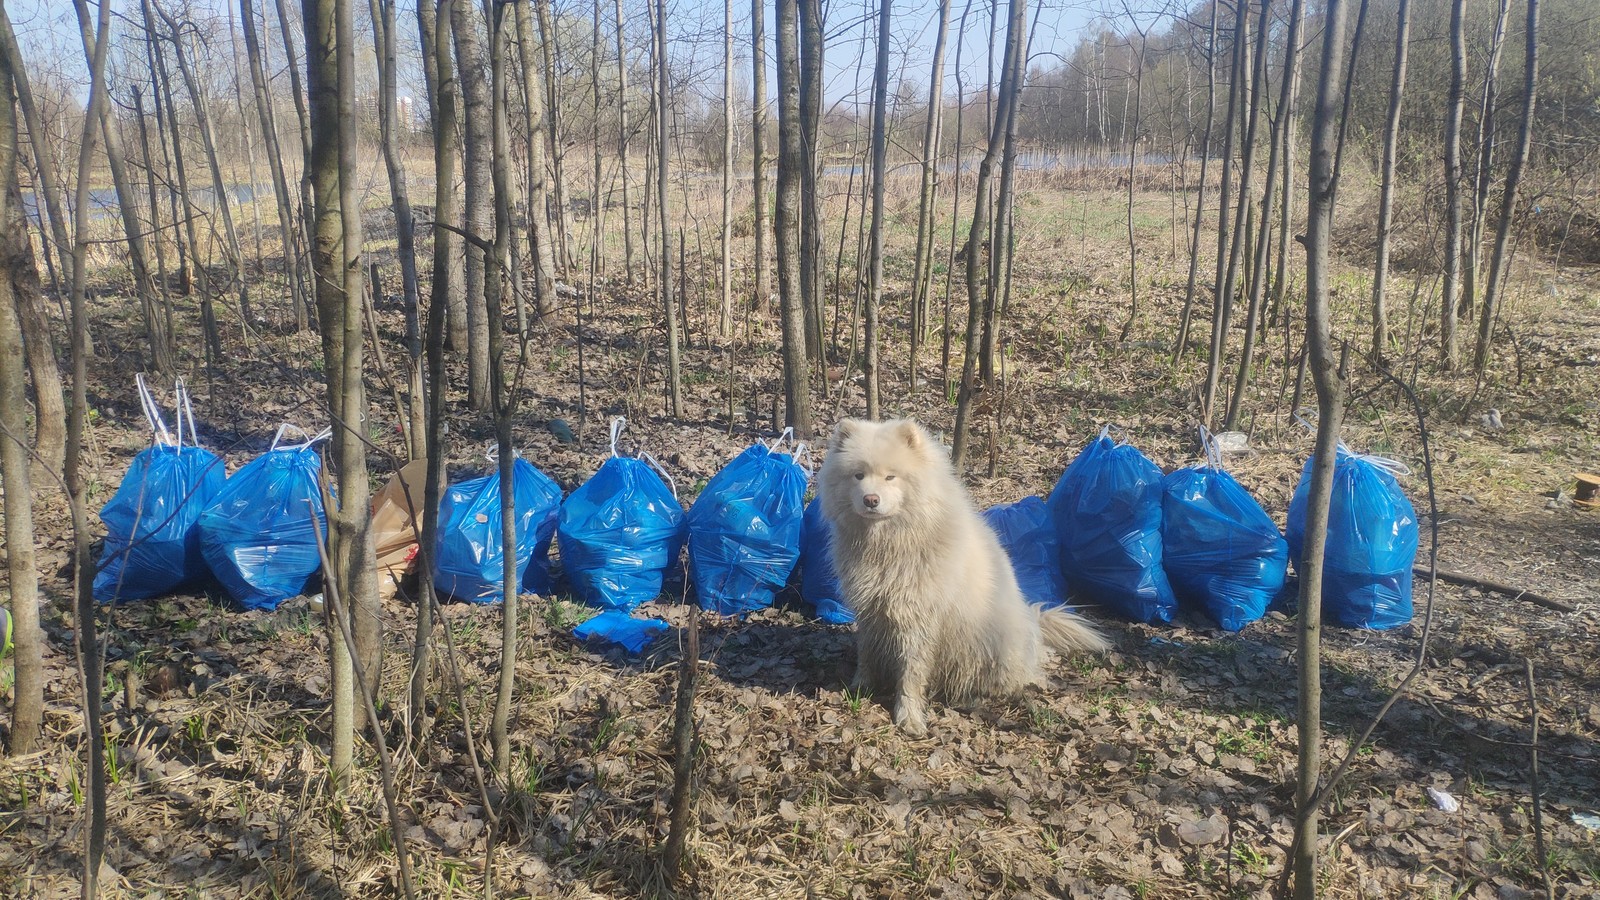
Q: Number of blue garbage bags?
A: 10